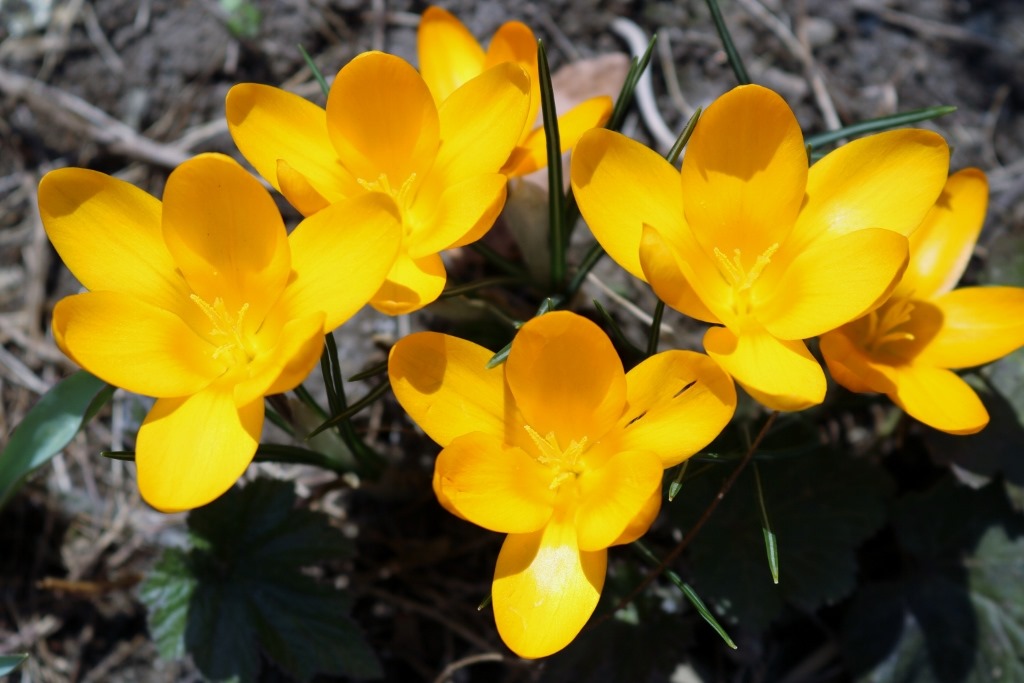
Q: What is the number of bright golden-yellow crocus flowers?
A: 6